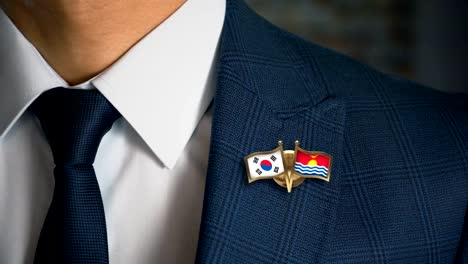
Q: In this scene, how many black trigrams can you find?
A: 4